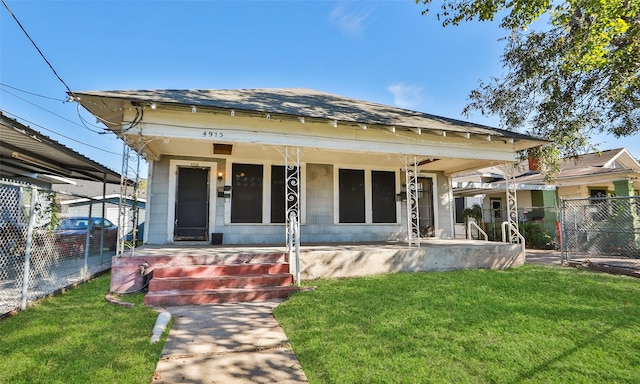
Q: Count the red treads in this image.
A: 3